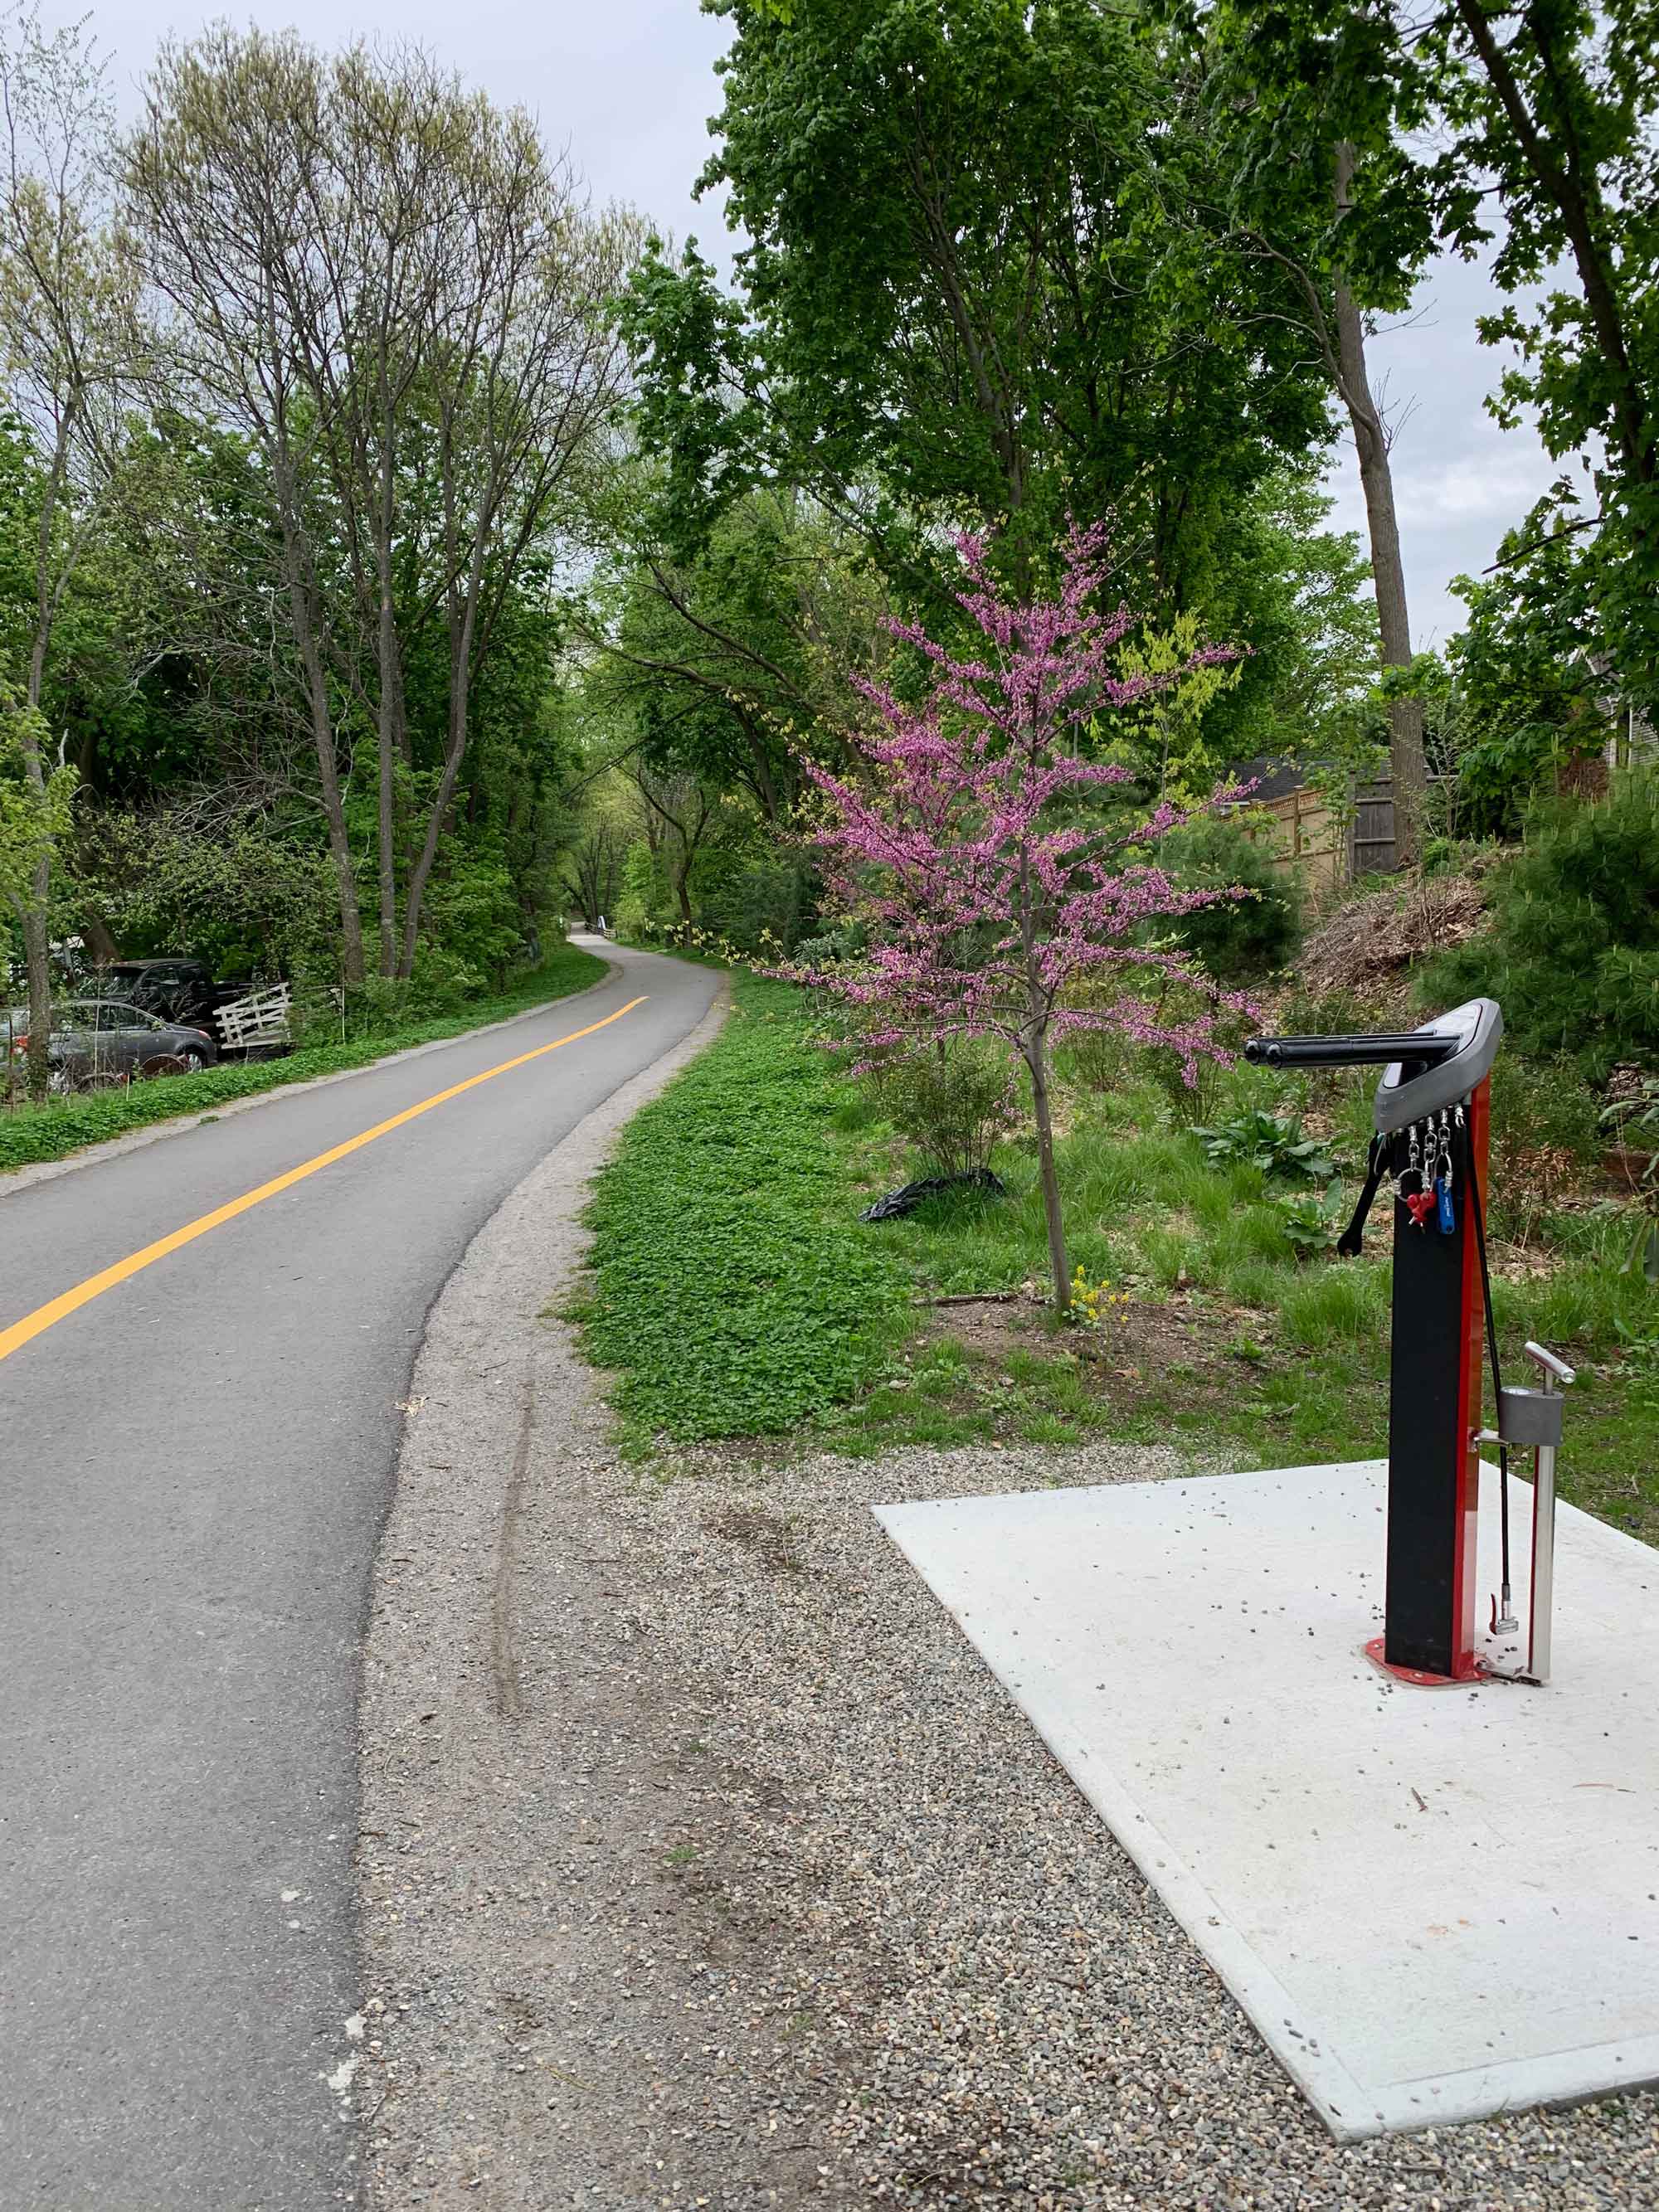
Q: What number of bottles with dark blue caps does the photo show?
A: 0